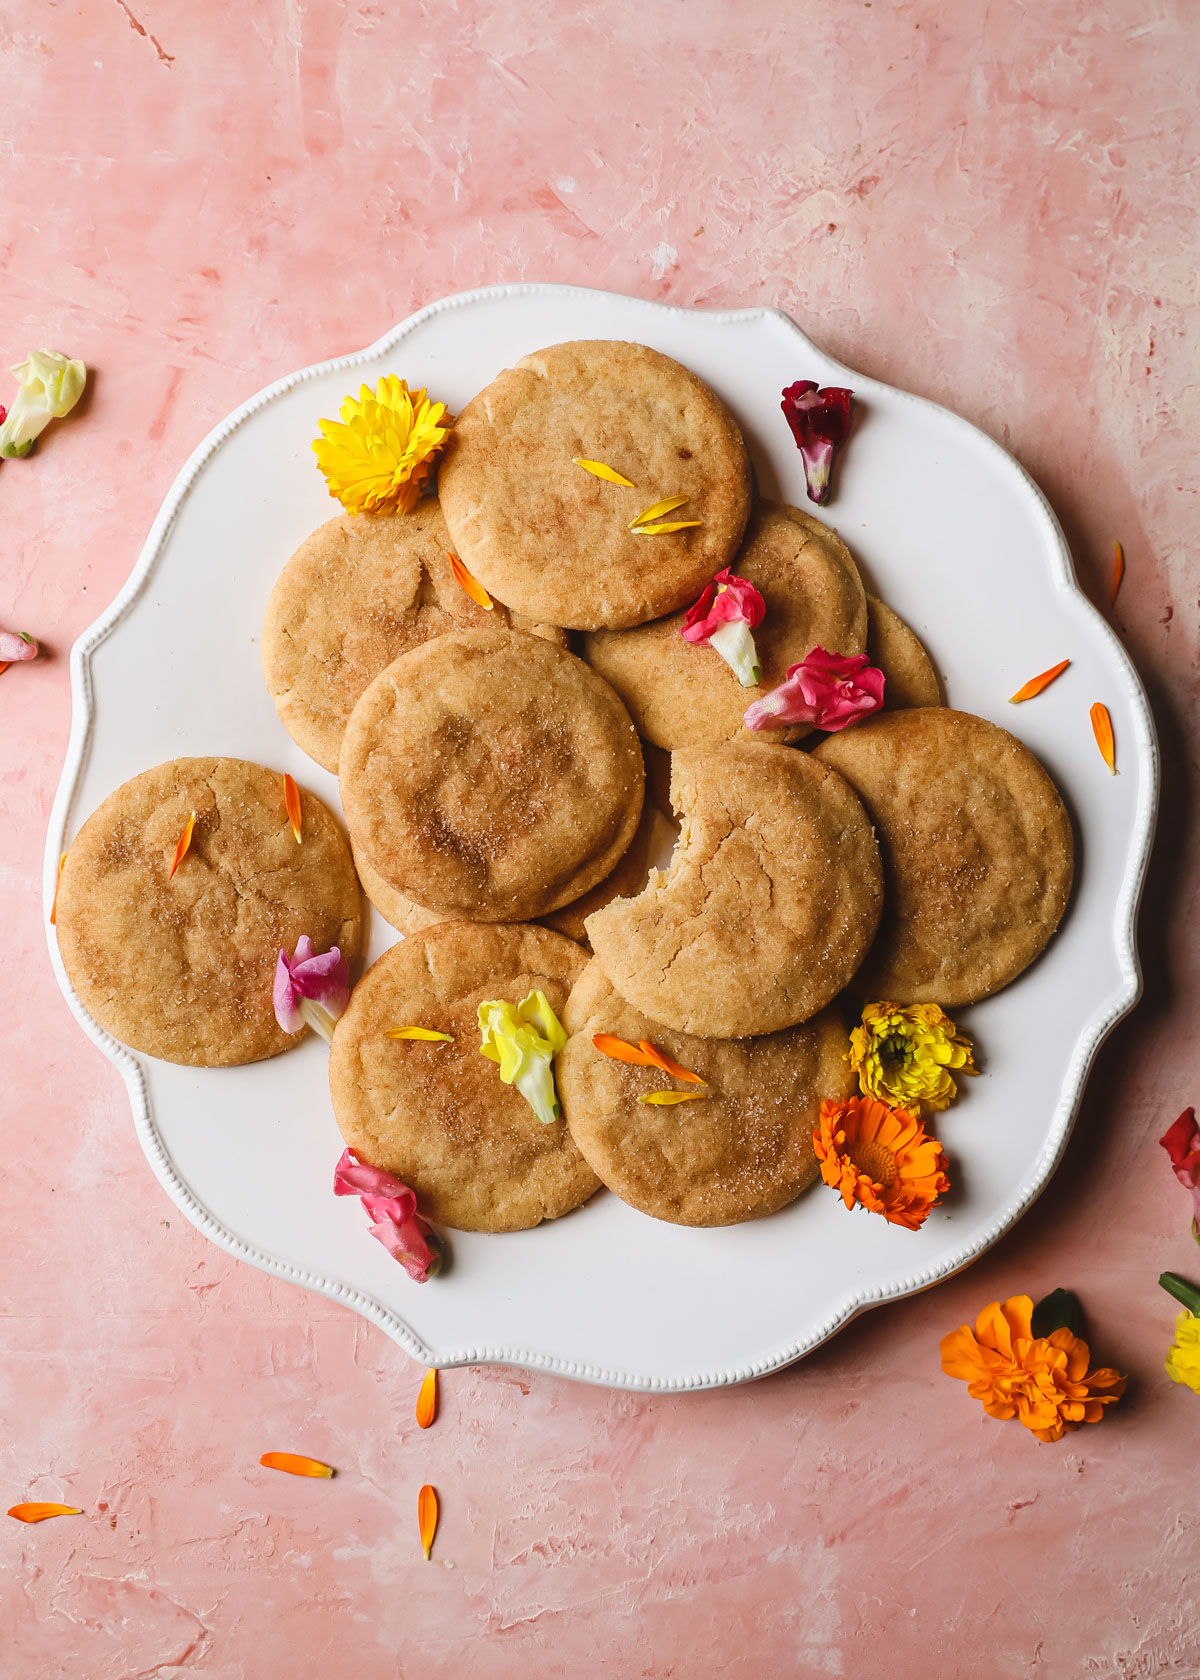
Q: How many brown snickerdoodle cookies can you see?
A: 11